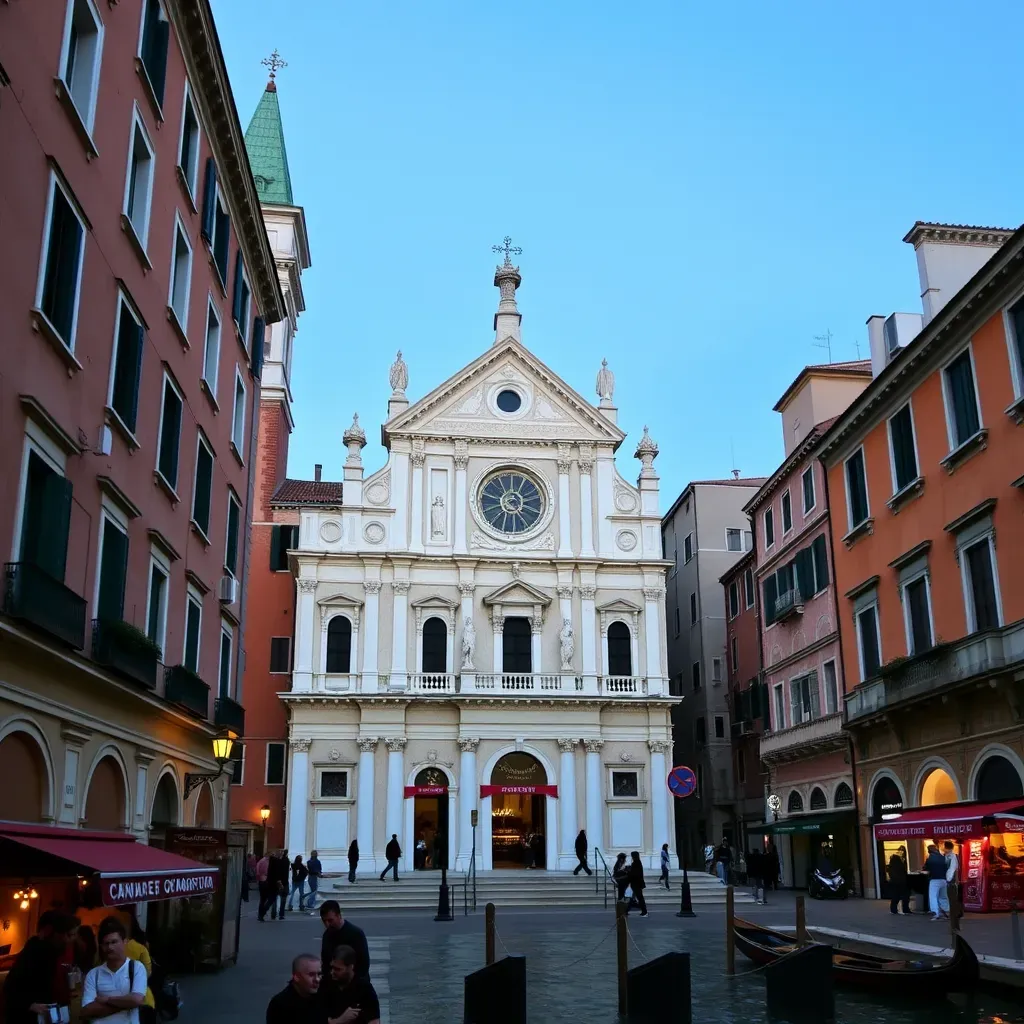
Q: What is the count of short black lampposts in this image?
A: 2